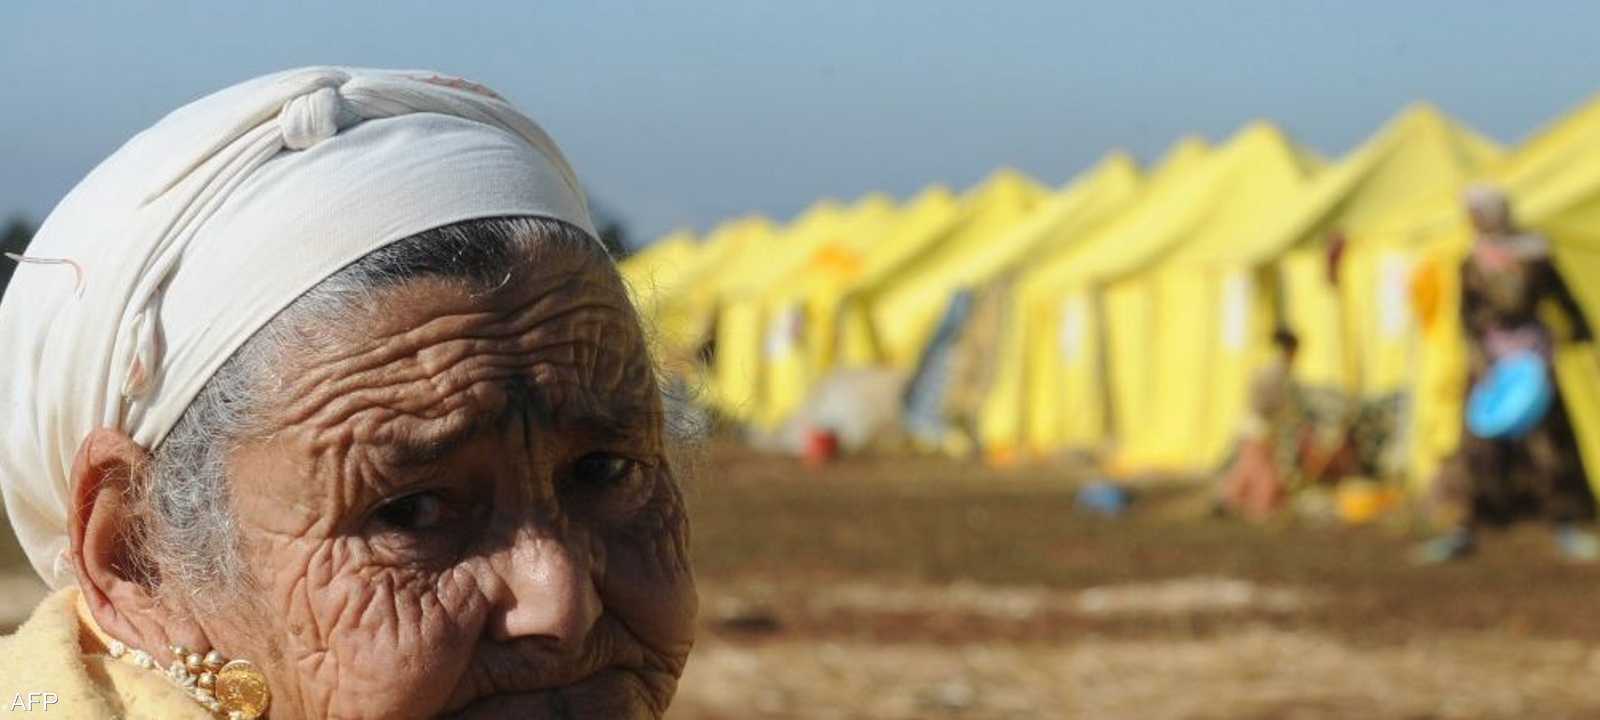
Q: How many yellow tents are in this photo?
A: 11